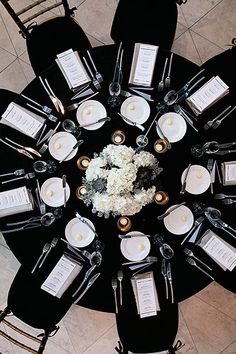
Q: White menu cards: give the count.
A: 9